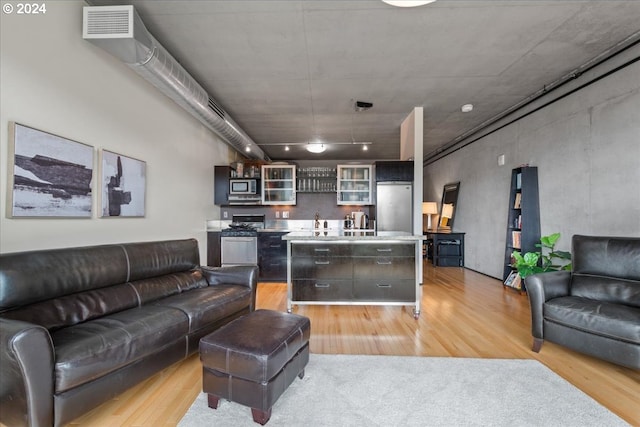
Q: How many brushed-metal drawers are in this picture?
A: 6